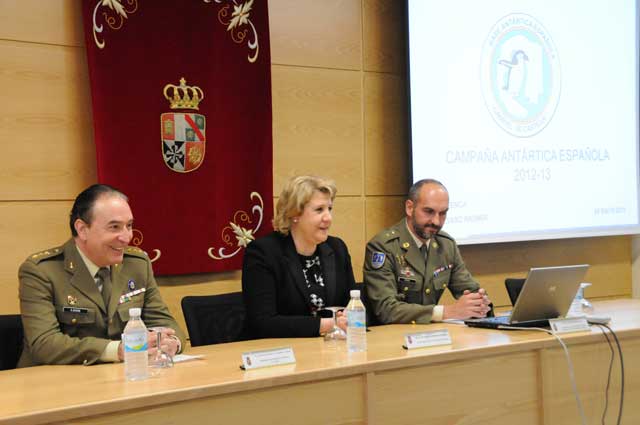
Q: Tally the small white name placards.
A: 3